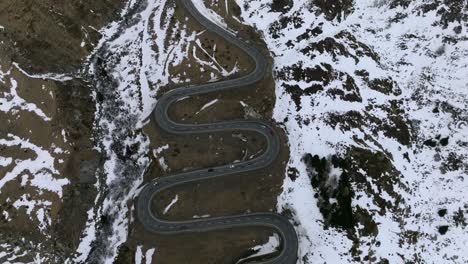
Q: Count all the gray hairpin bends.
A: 5